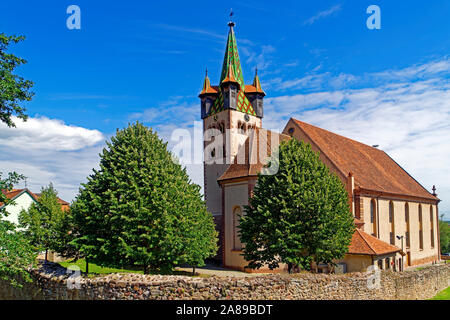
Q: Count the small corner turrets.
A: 3